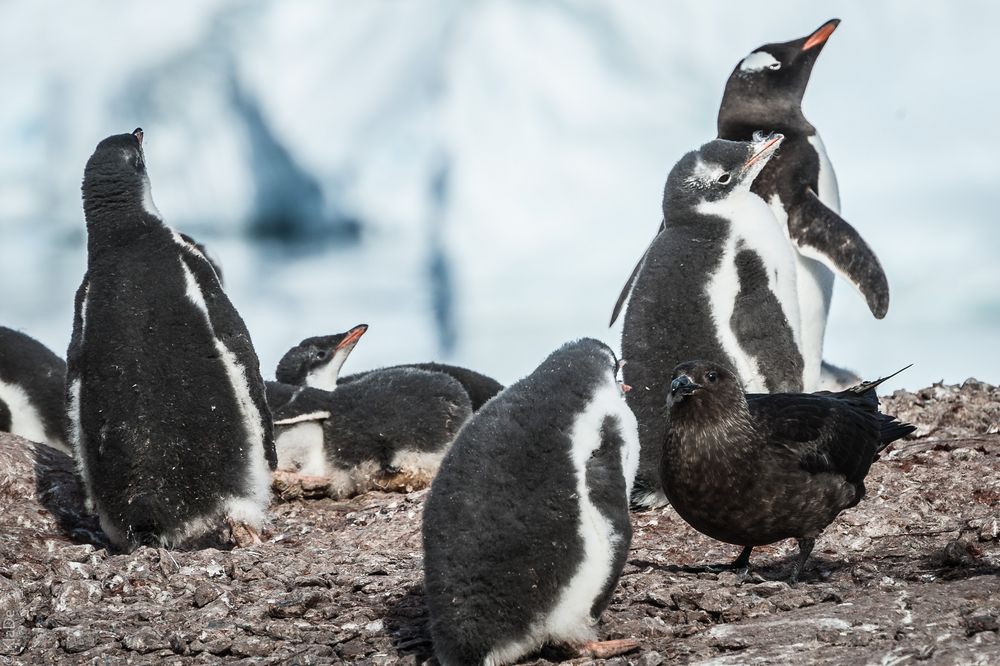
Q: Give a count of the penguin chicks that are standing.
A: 3